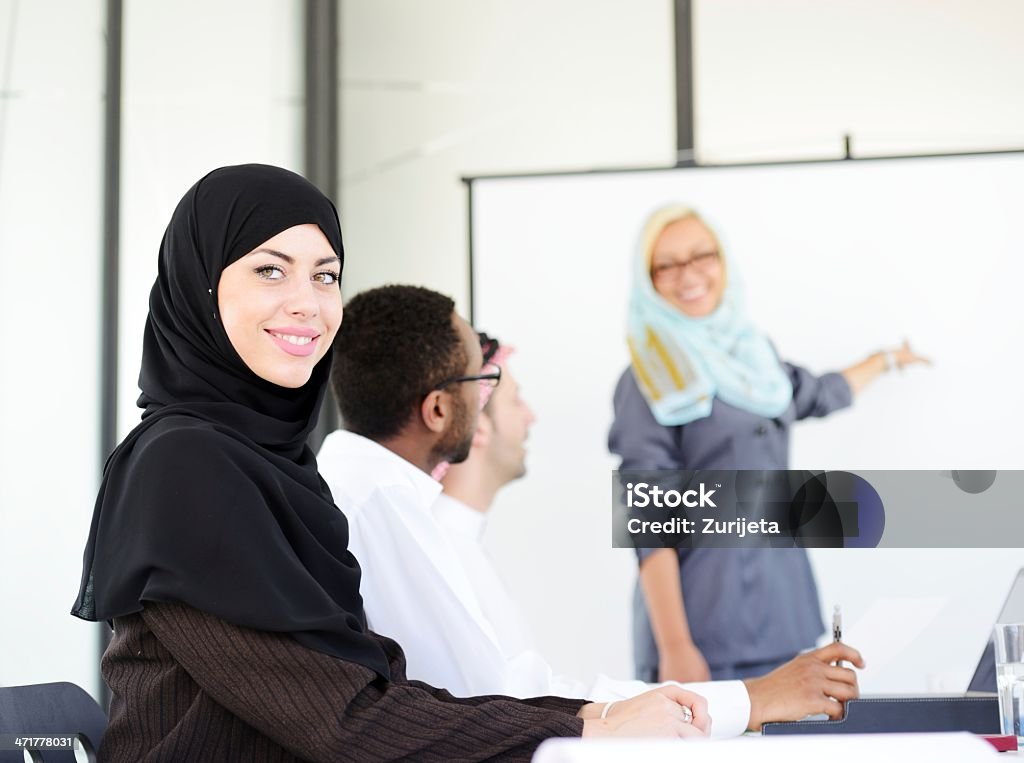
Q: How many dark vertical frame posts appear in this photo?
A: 3